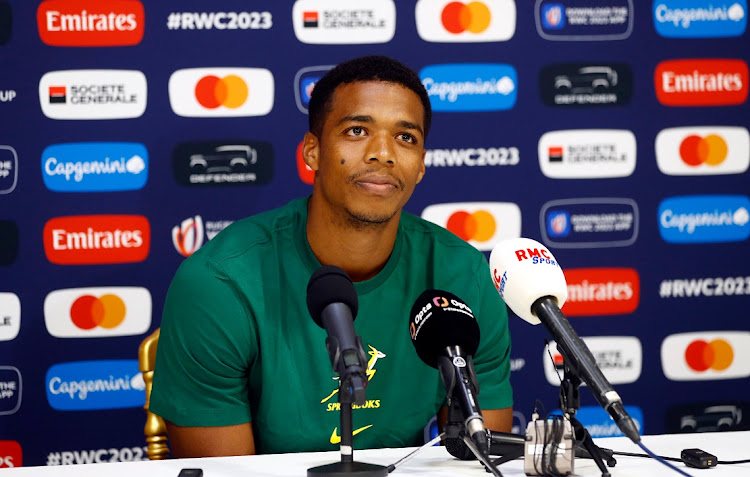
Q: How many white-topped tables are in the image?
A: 1